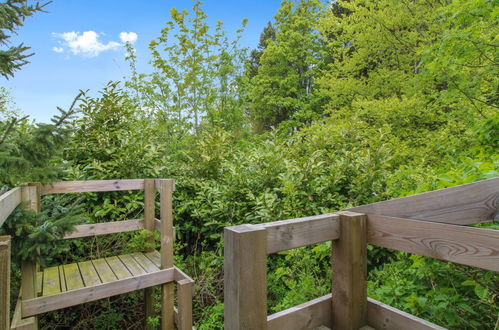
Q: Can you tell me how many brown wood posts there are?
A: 7